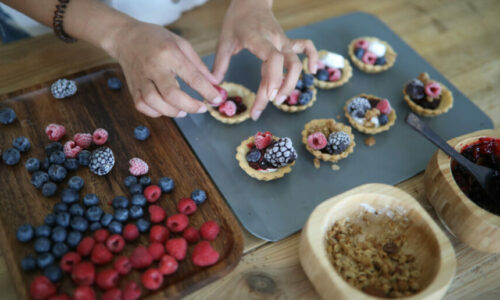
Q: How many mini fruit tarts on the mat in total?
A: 8